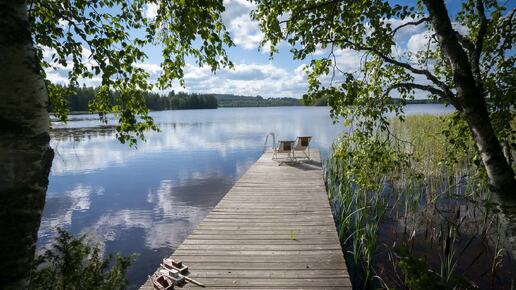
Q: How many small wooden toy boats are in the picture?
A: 3